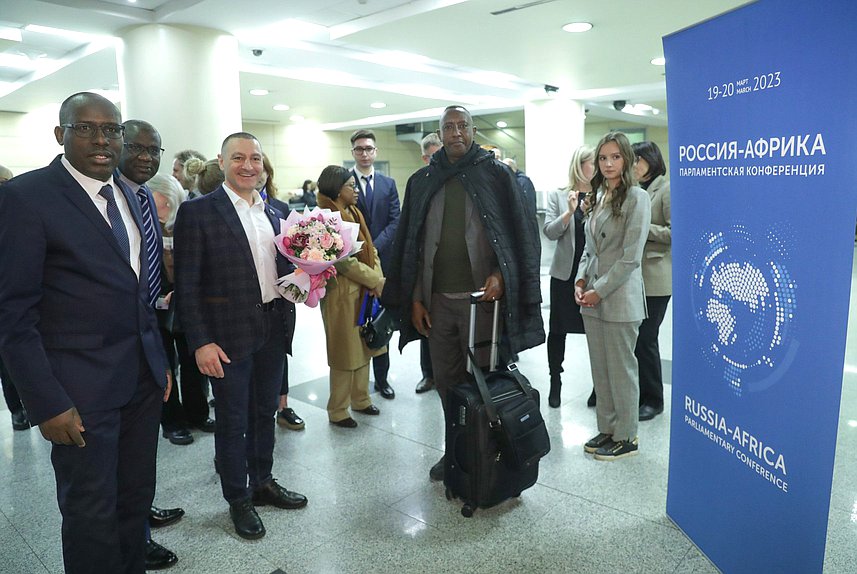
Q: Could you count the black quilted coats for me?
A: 1